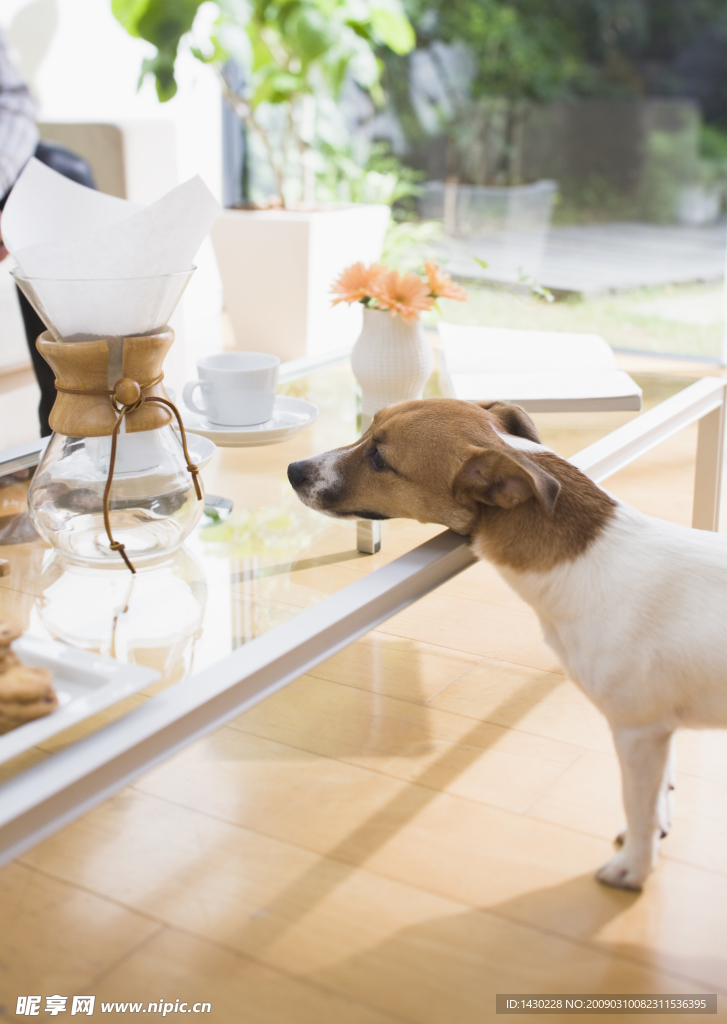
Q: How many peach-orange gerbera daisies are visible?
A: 3